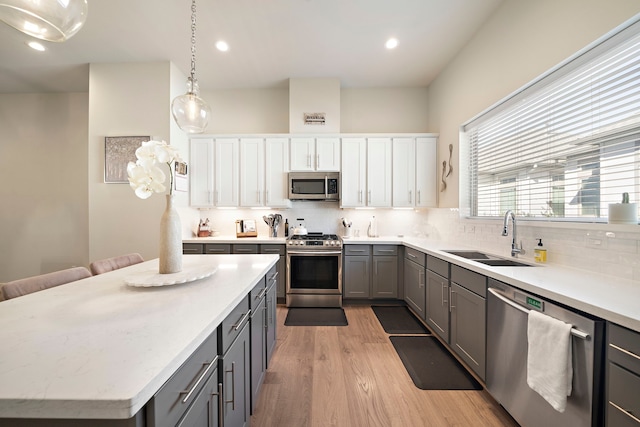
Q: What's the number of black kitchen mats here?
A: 3